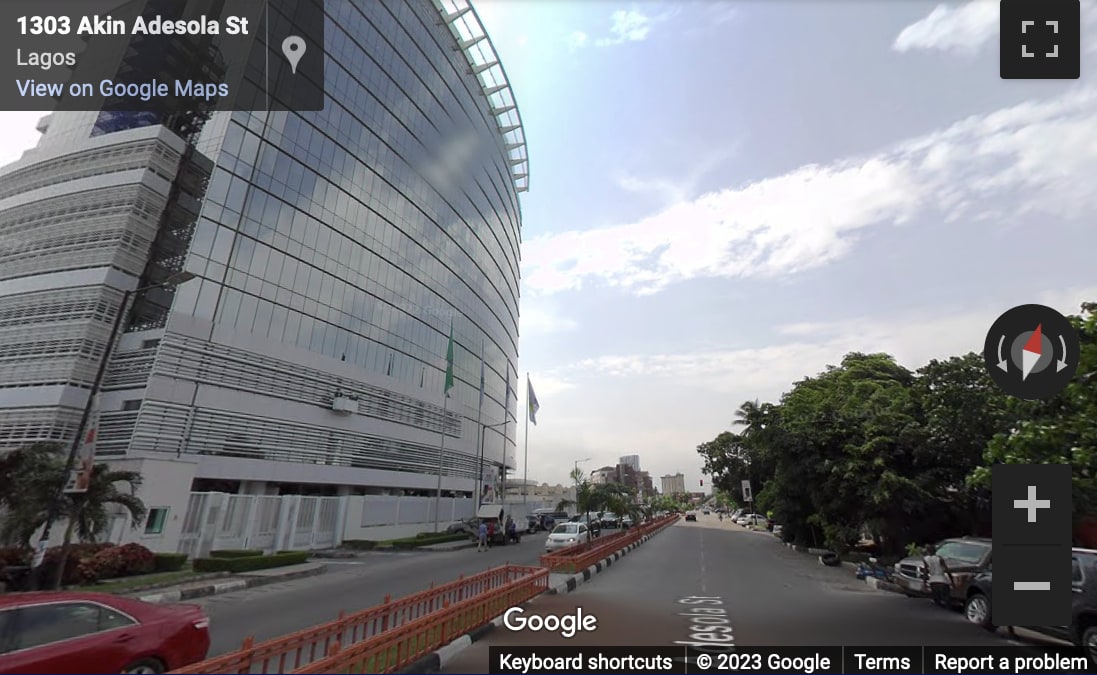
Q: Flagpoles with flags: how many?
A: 4